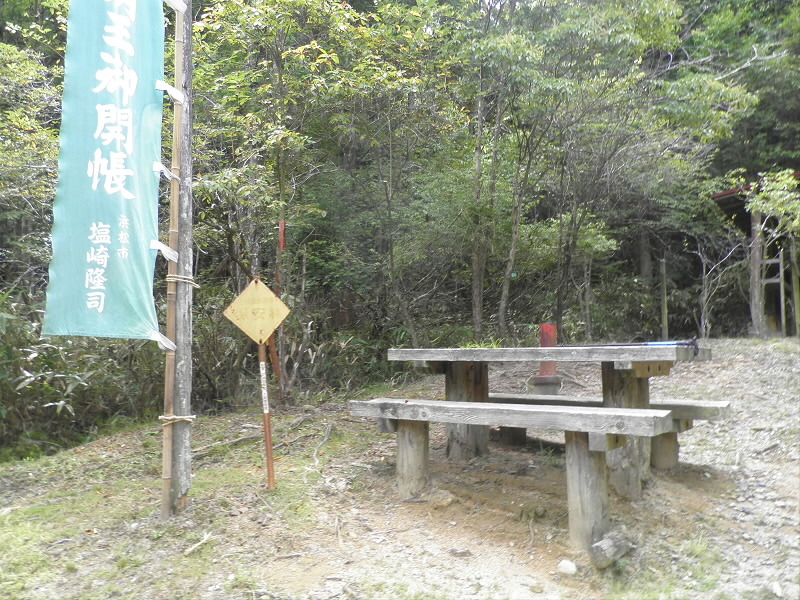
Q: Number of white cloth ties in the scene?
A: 5